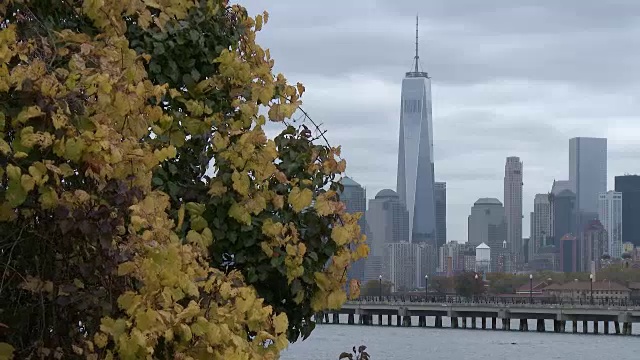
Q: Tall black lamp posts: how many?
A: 5